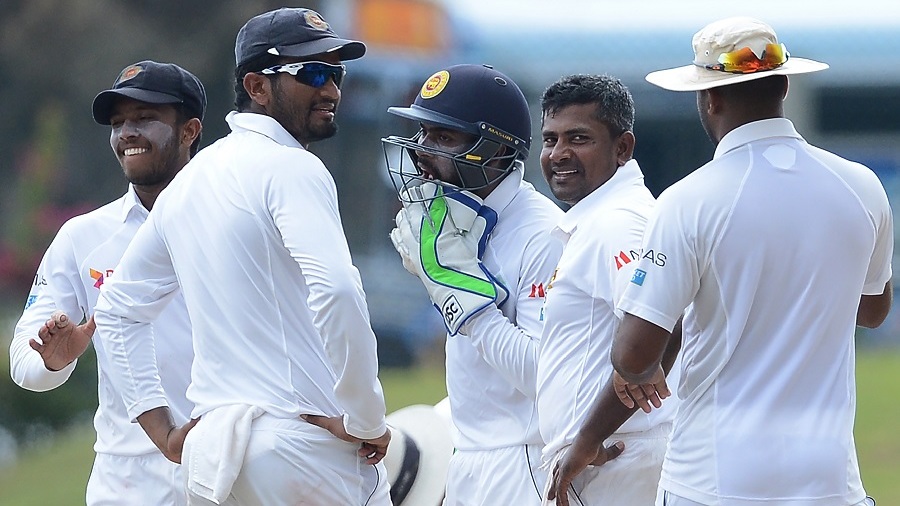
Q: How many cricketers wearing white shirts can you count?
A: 5